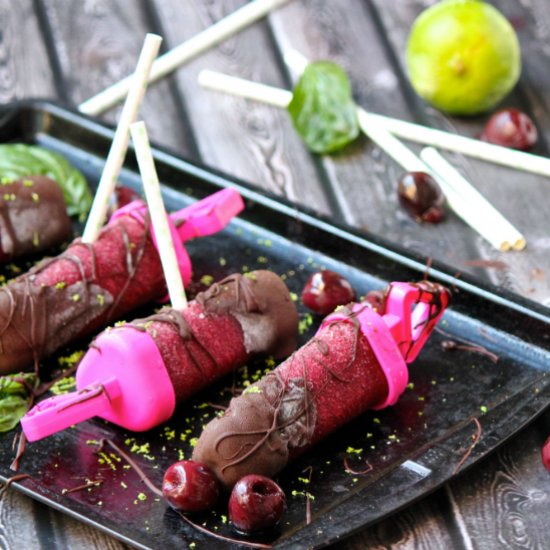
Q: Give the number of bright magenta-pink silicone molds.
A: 3